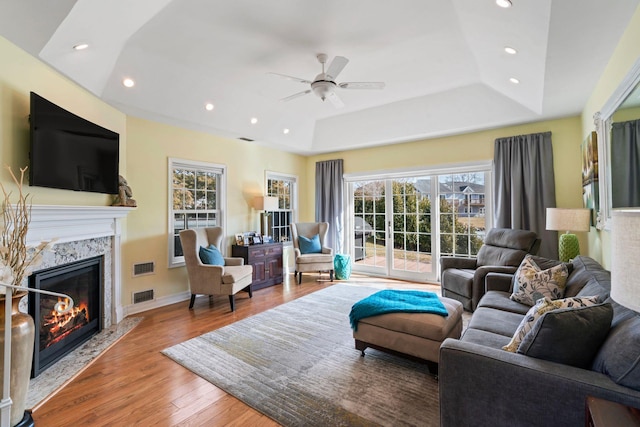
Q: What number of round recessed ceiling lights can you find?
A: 8